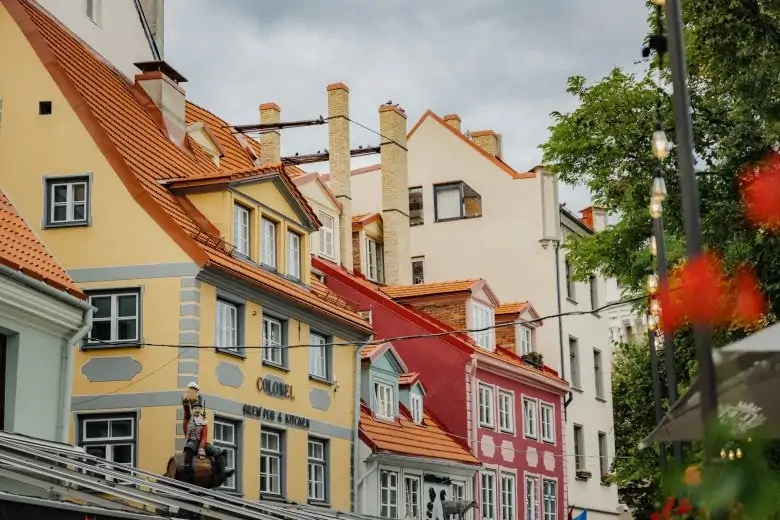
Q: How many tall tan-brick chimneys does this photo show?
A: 3